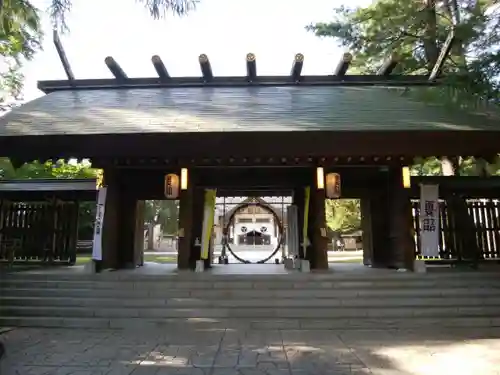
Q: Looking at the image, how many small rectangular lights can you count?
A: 4